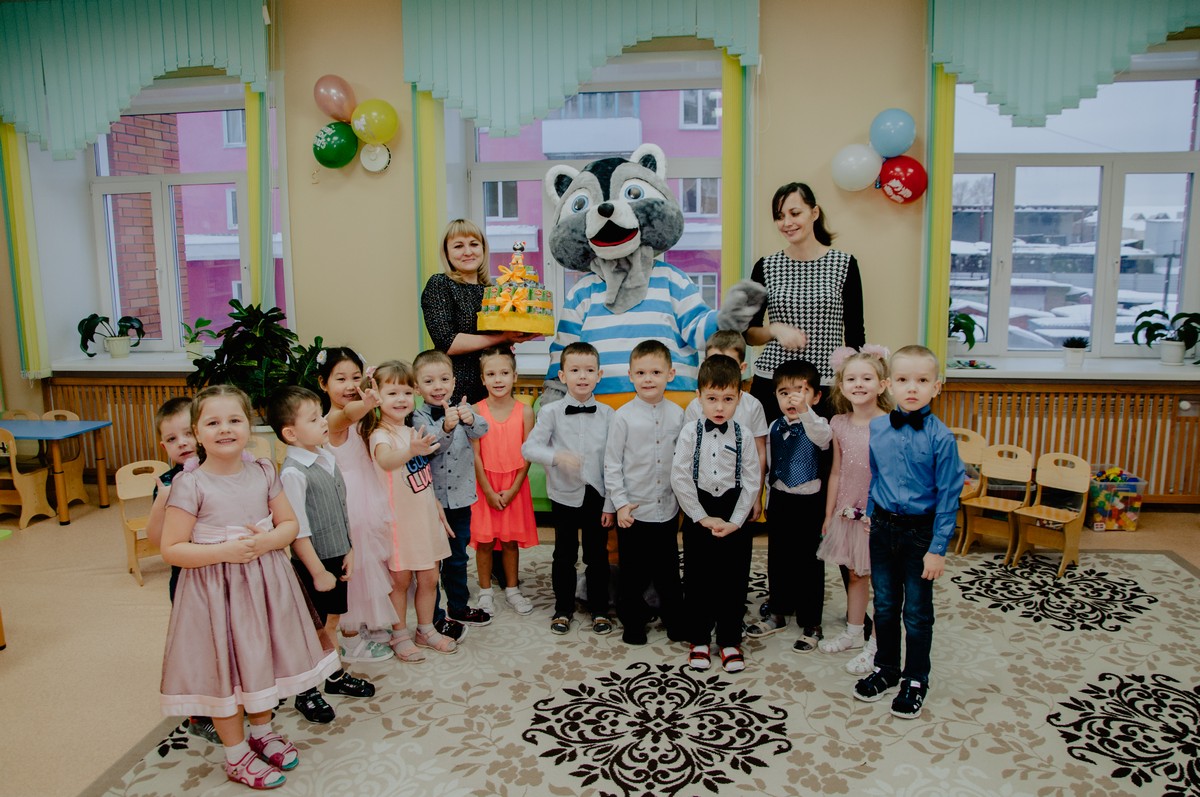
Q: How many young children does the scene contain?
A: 14